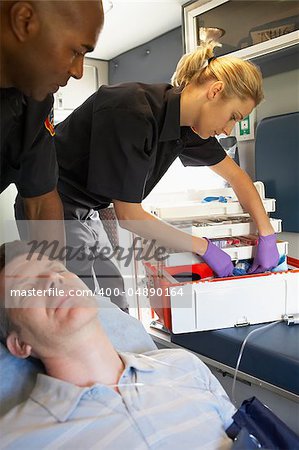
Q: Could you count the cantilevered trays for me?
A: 3